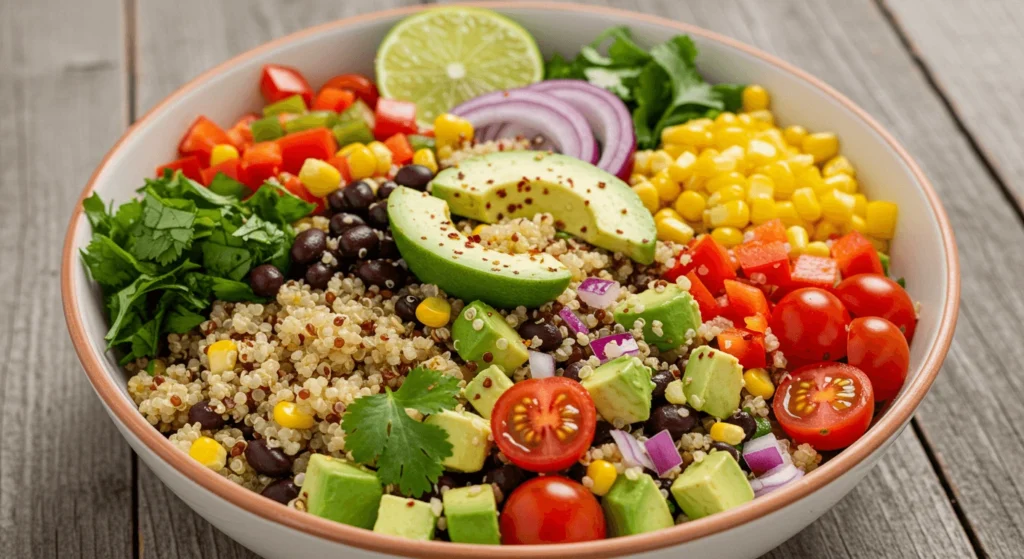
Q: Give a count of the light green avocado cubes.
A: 11